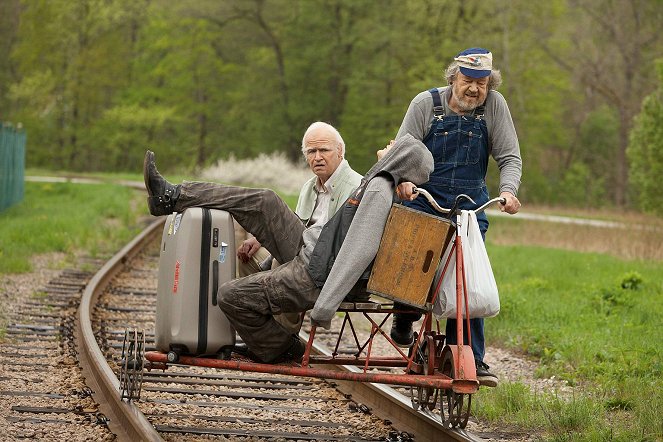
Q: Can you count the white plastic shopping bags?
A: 1